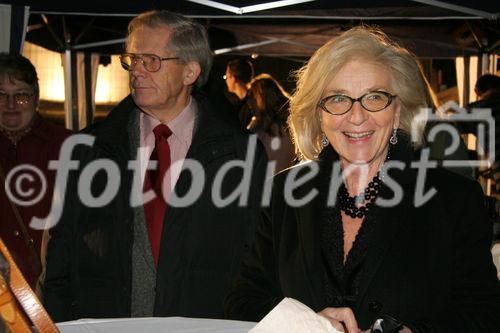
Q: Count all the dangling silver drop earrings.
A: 2